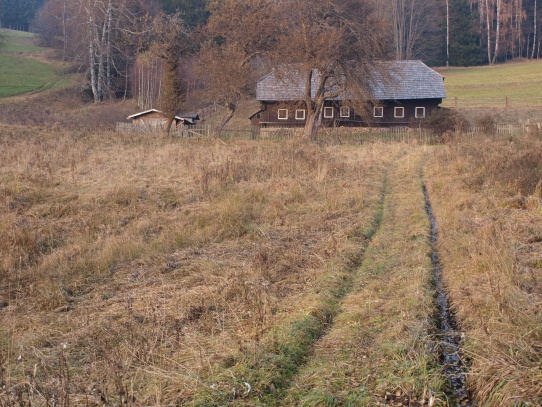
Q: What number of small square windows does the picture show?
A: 7